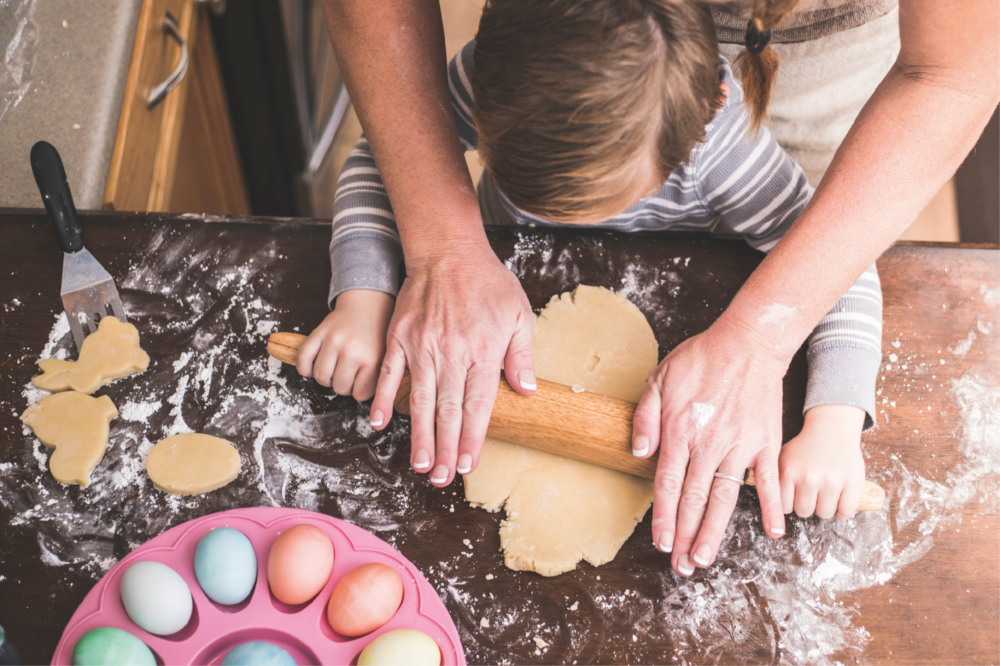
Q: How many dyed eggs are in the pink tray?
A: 7